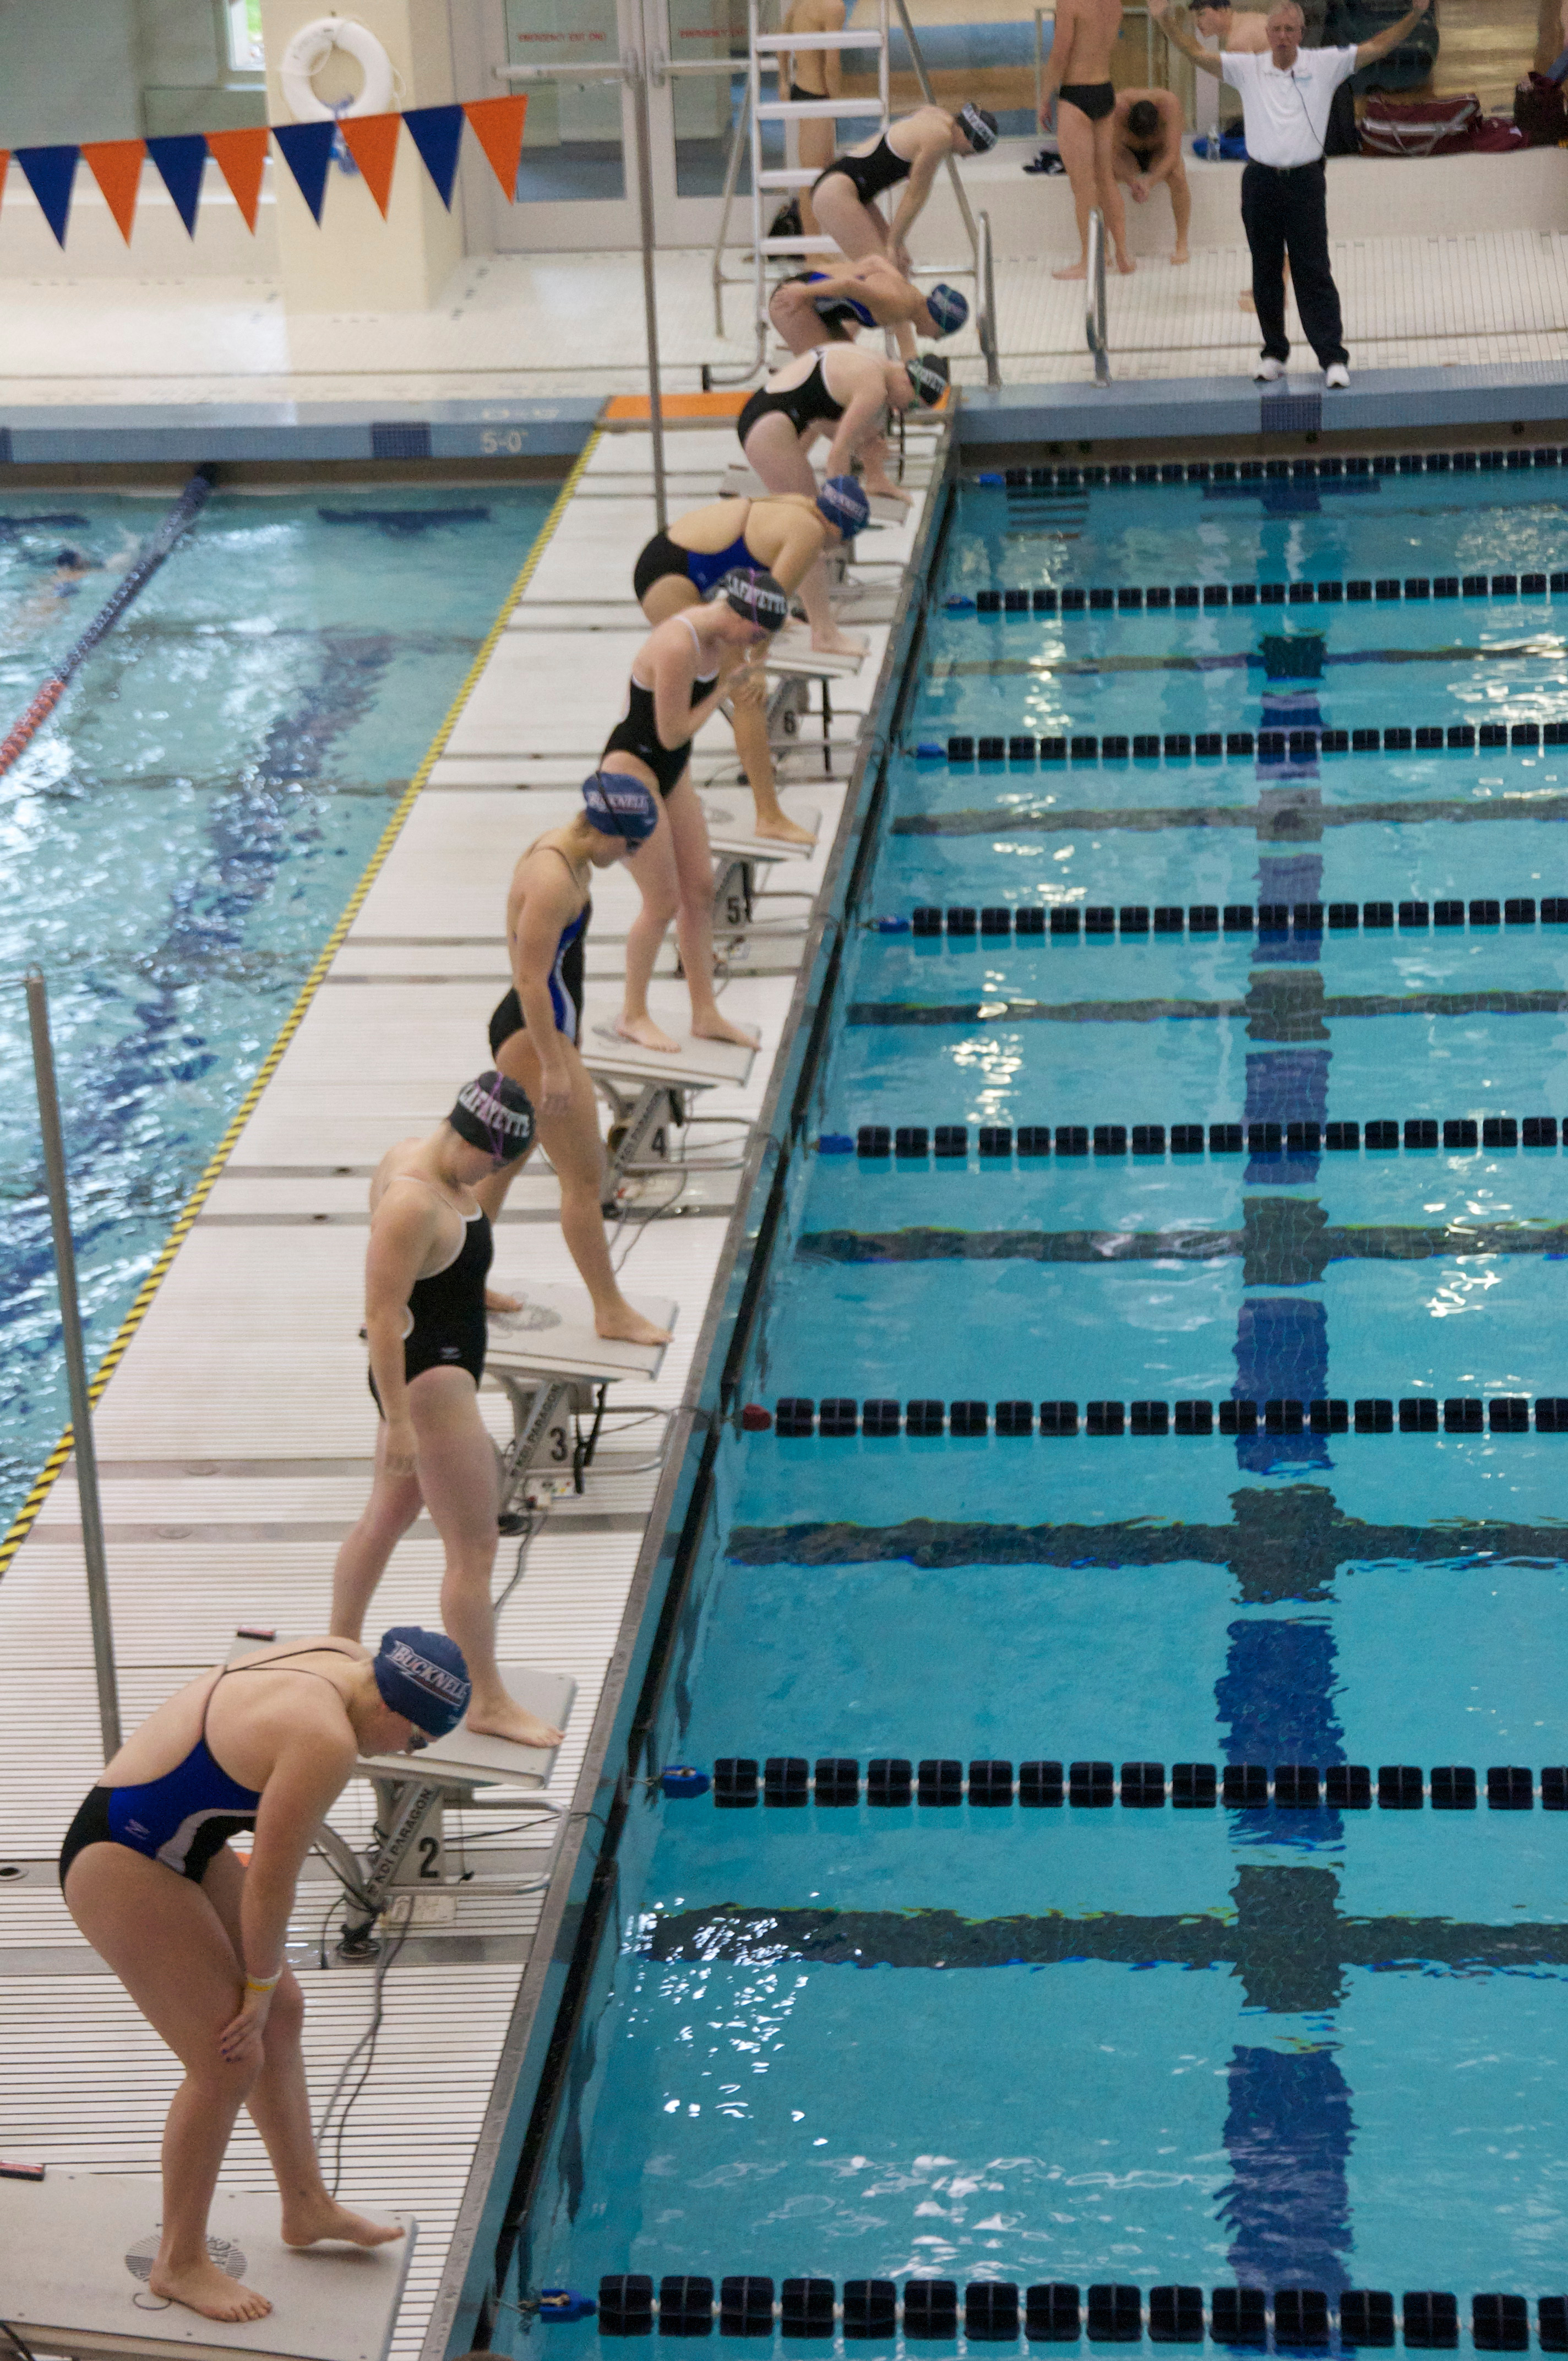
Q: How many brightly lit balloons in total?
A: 0